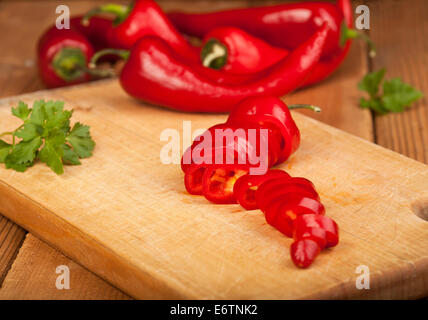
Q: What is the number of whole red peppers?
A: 5